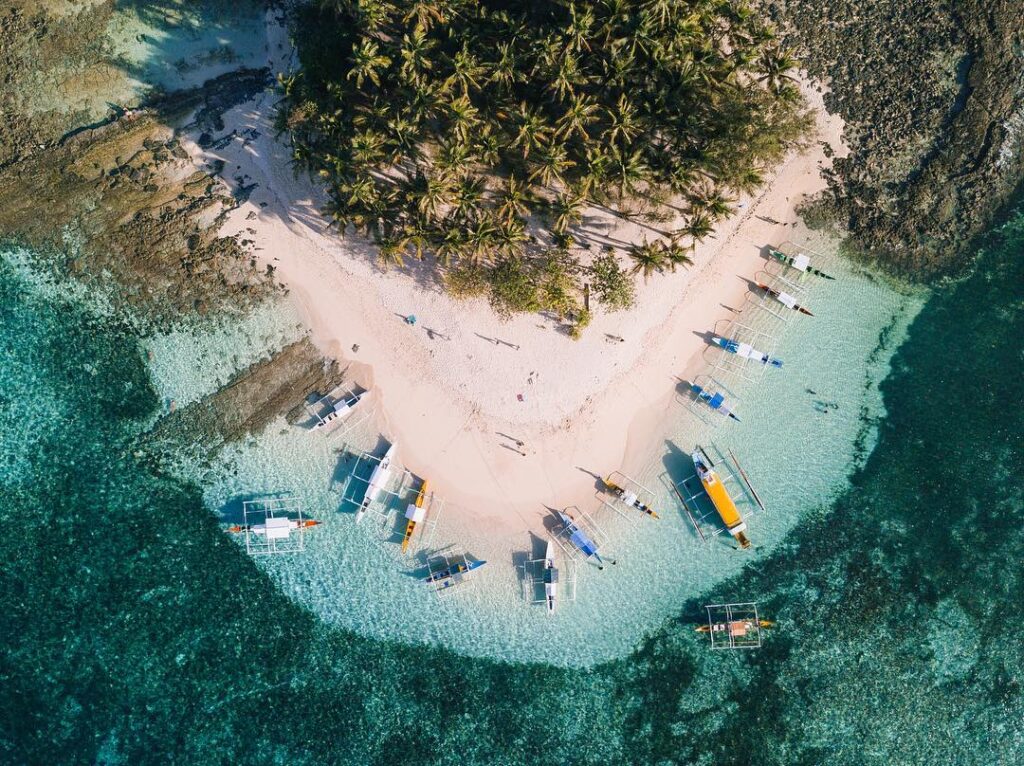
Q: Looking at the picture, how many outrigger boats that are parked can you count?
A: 14